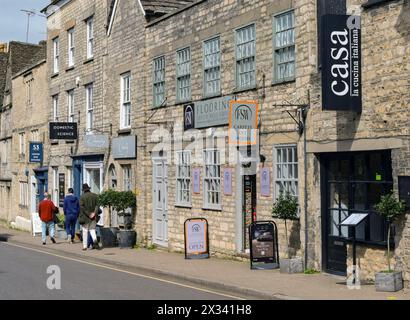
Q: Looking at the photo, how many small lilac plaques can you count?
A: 3